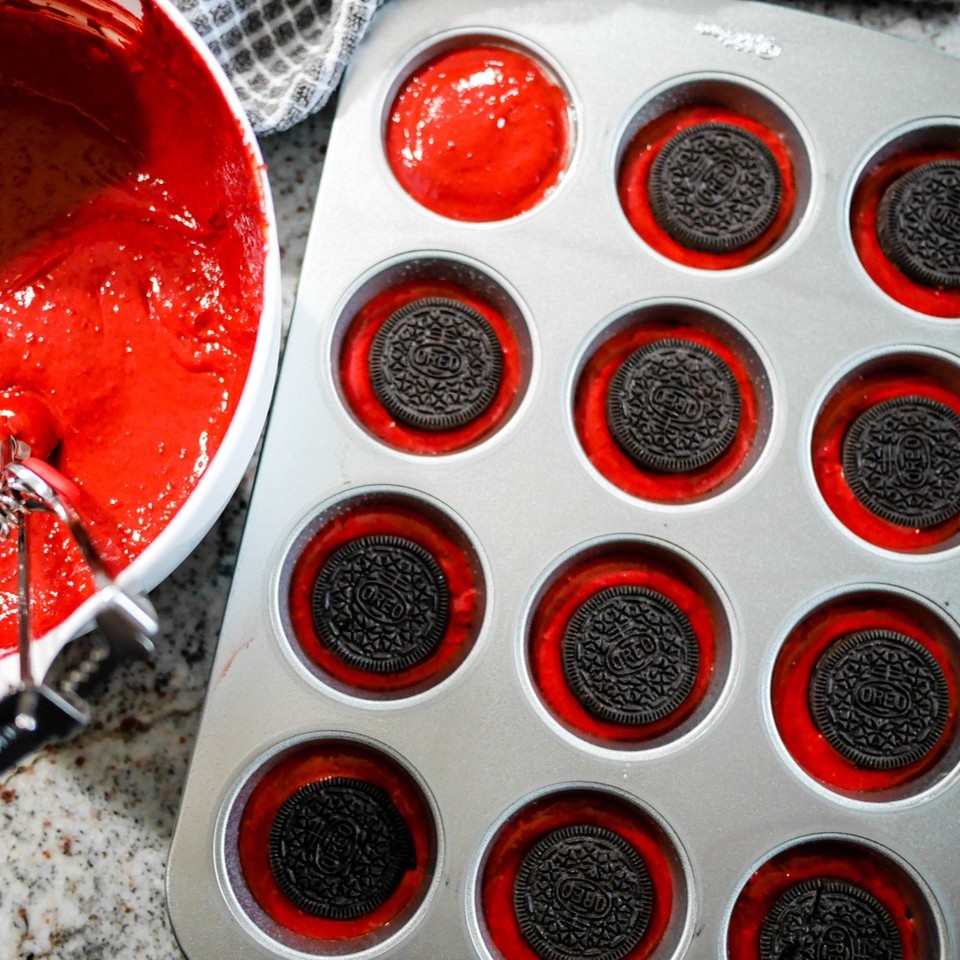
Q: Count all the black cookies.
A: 11